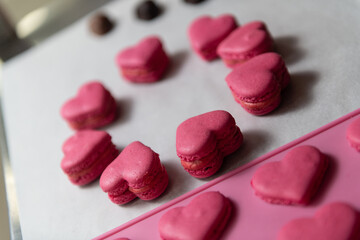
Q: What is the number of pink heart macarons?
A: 12